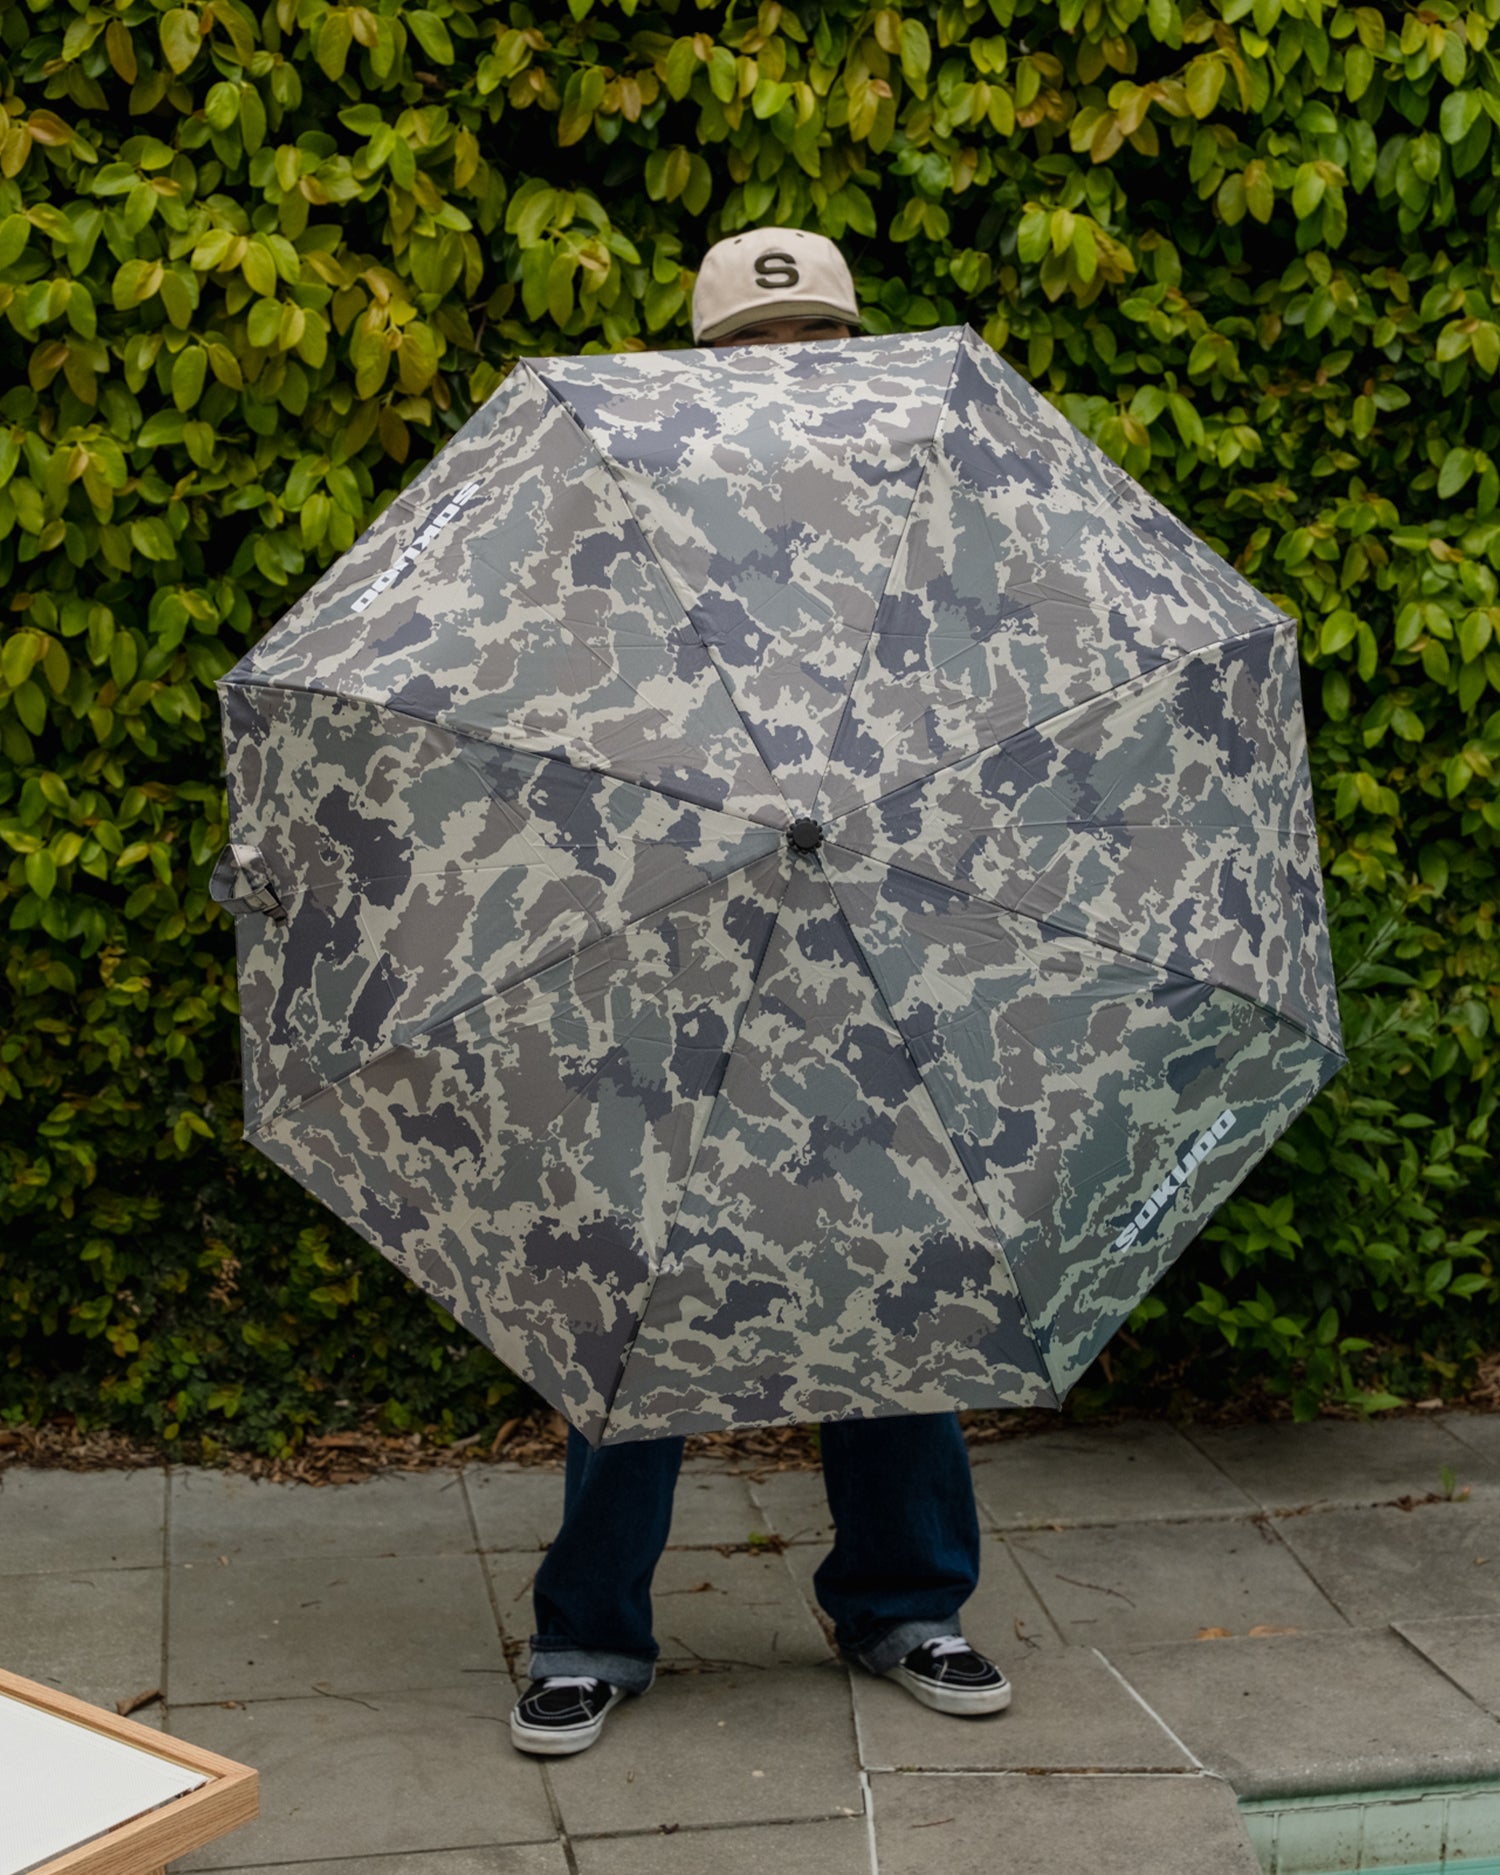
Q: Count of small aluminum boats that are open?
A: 0